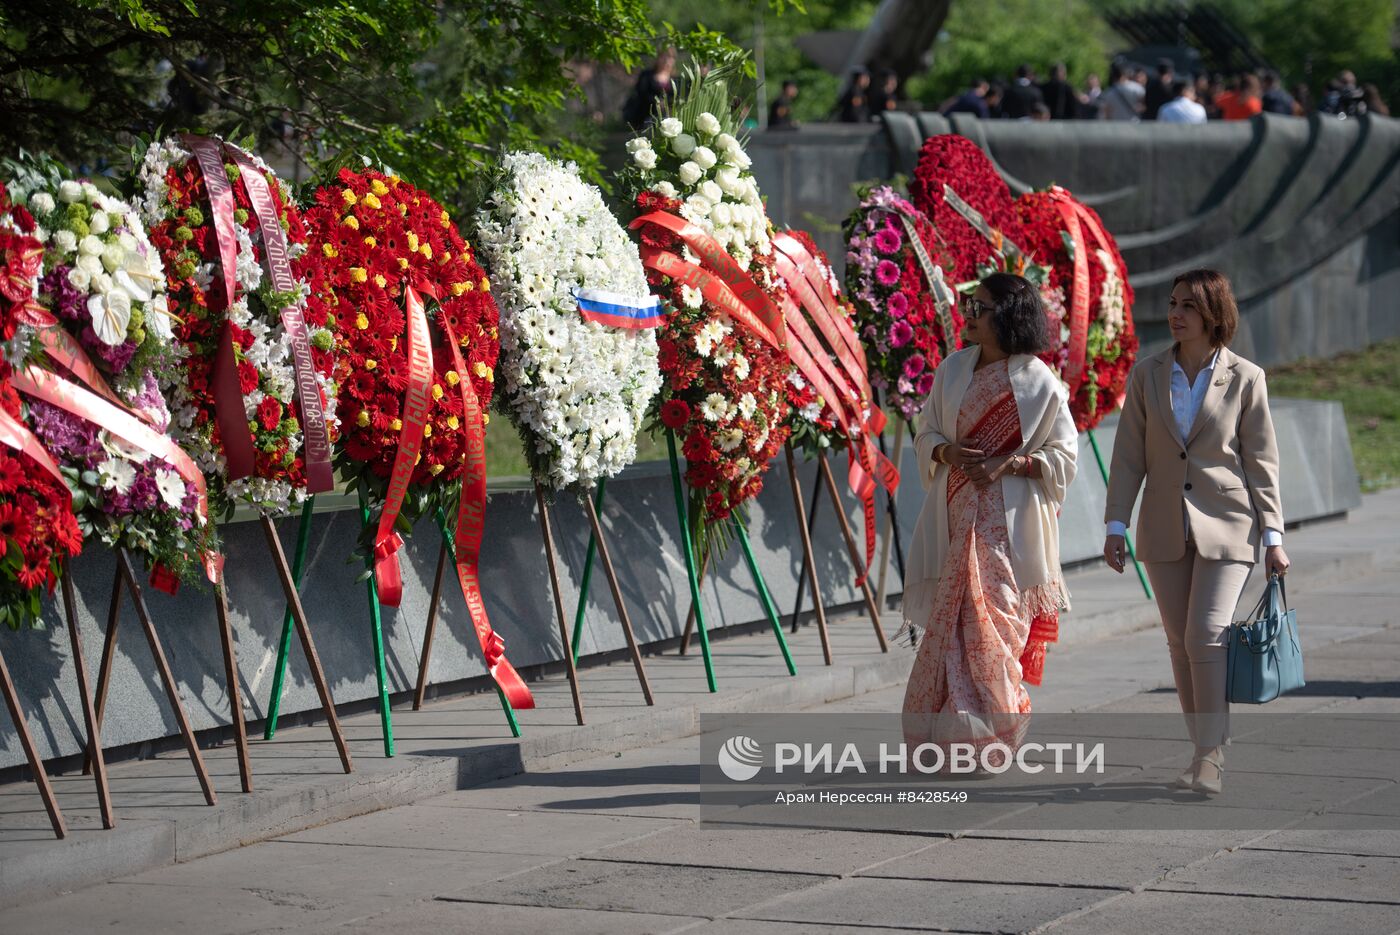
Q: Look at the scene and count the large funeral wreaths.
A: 10